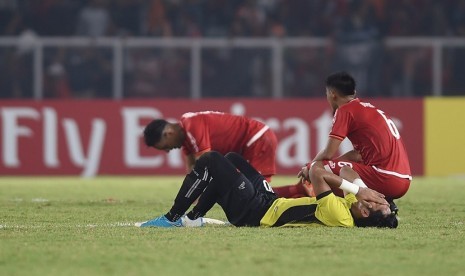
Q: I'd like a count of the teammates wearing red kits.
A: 2